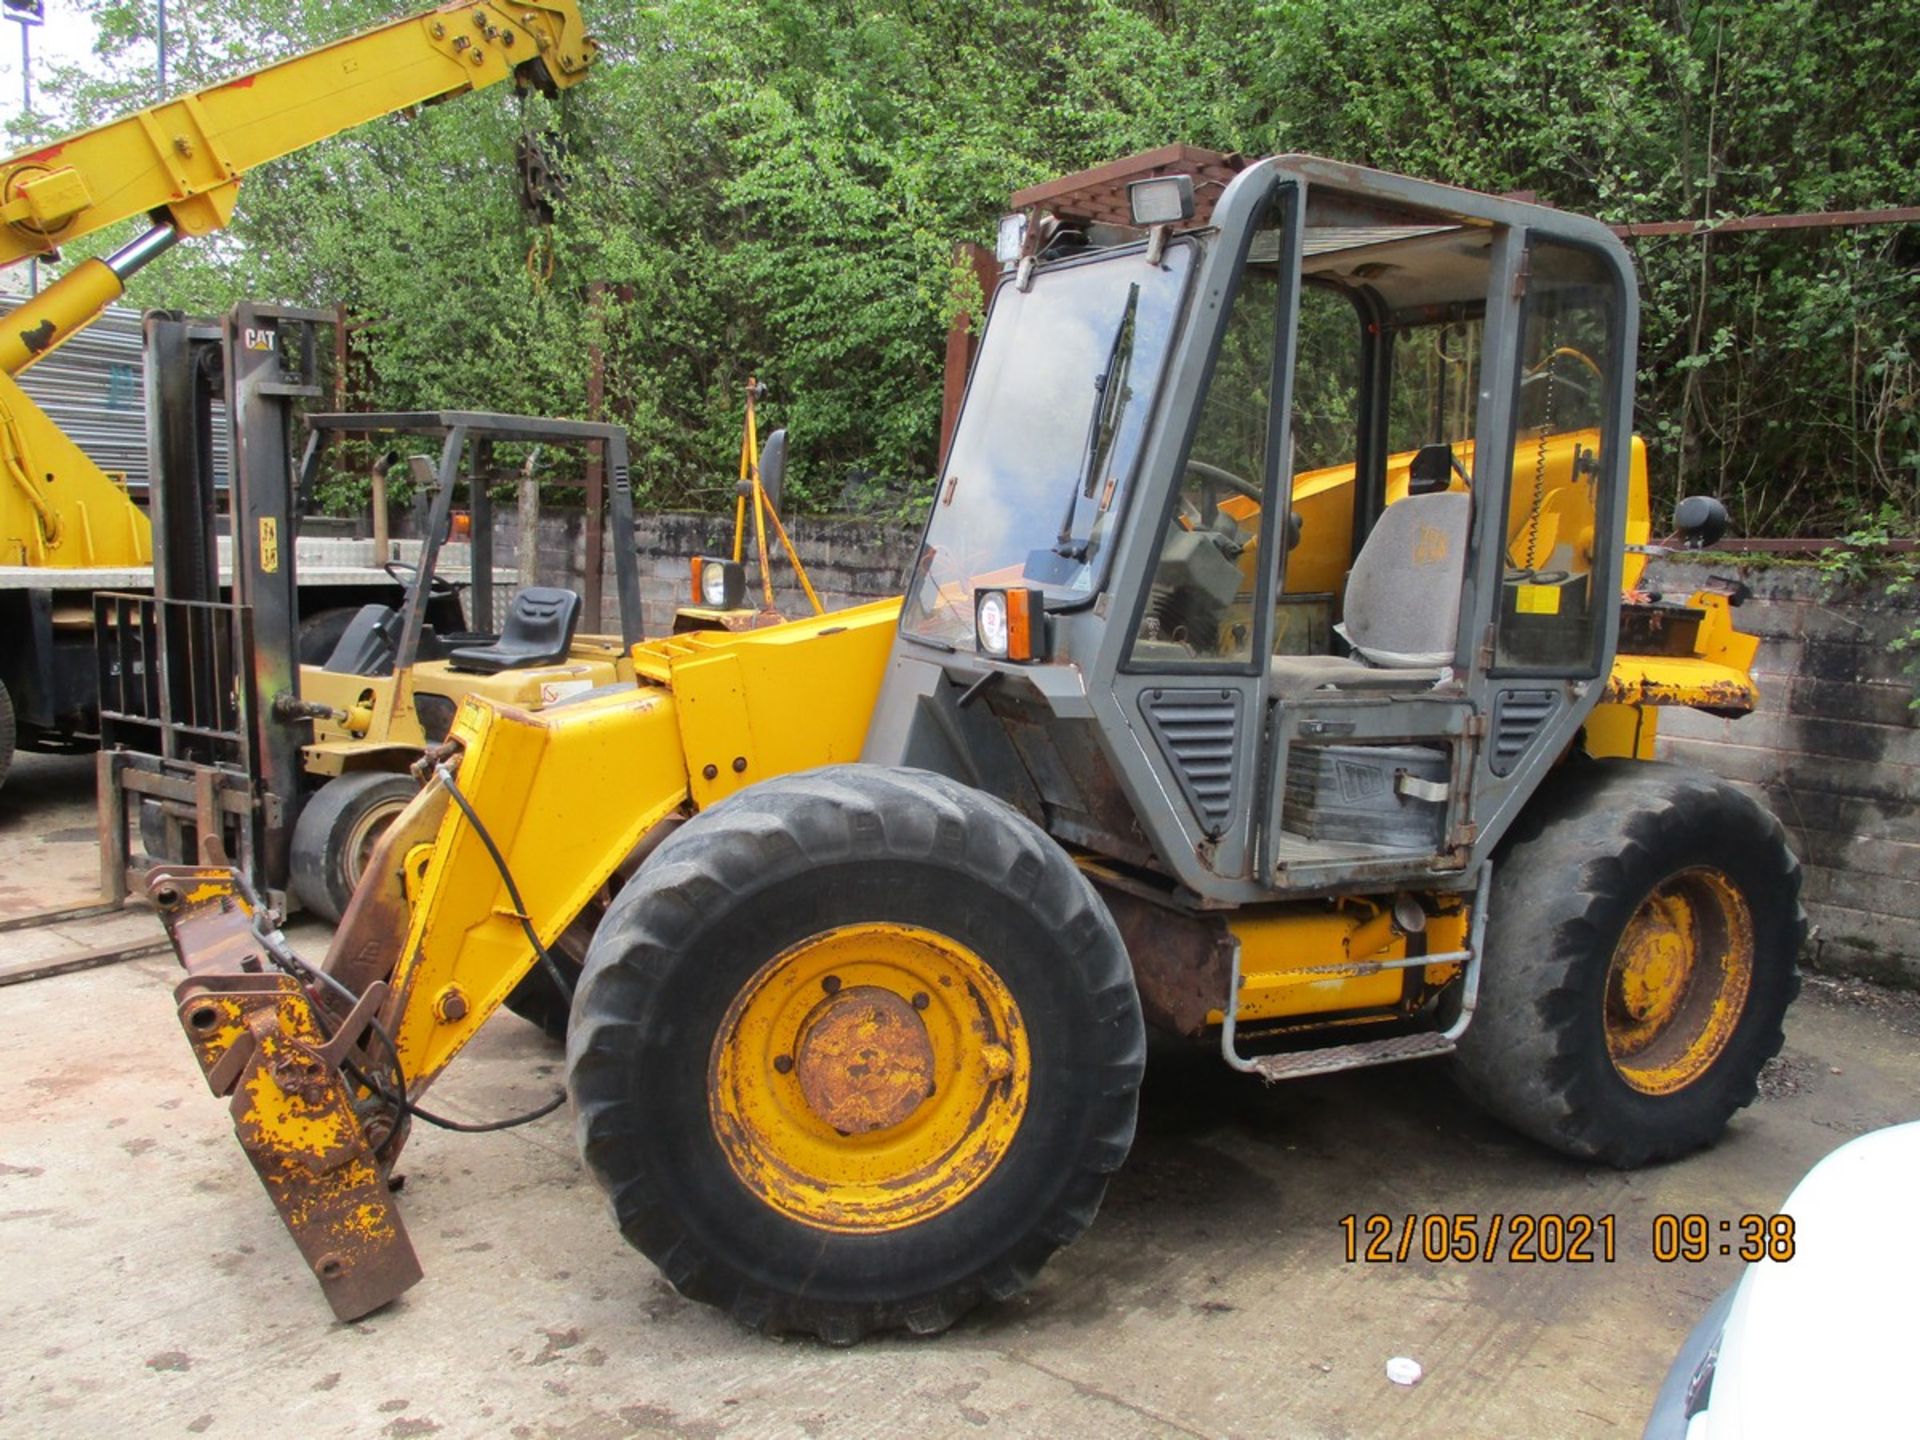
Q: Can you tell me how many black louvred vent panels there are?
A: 2